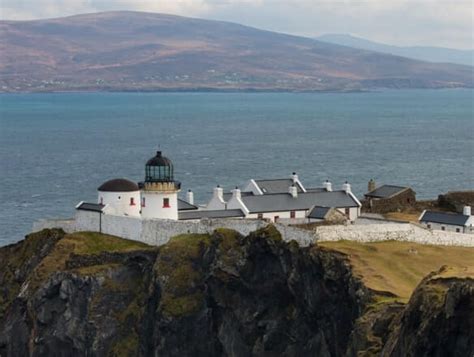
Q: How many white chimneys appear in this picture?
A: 8